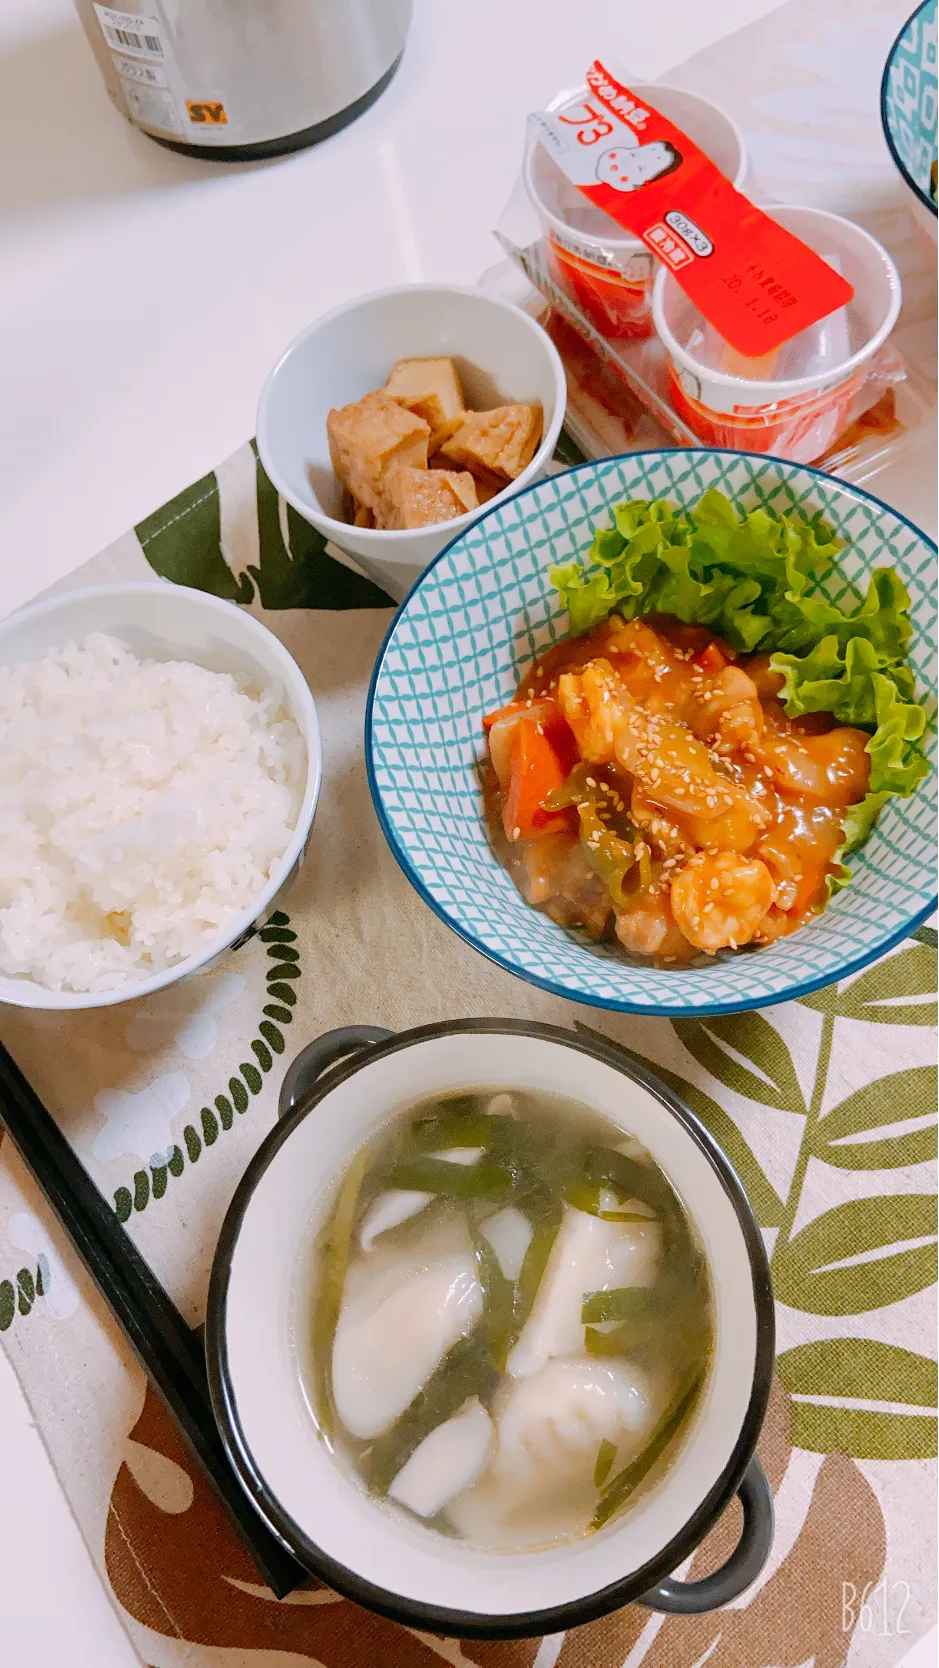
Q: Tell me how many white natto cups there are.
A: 2